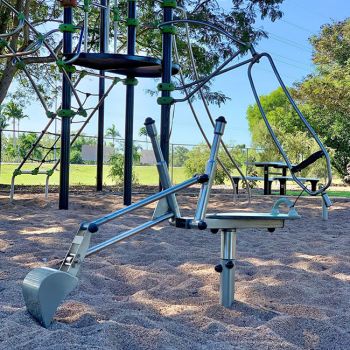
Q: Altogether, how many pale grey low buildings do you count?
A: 2